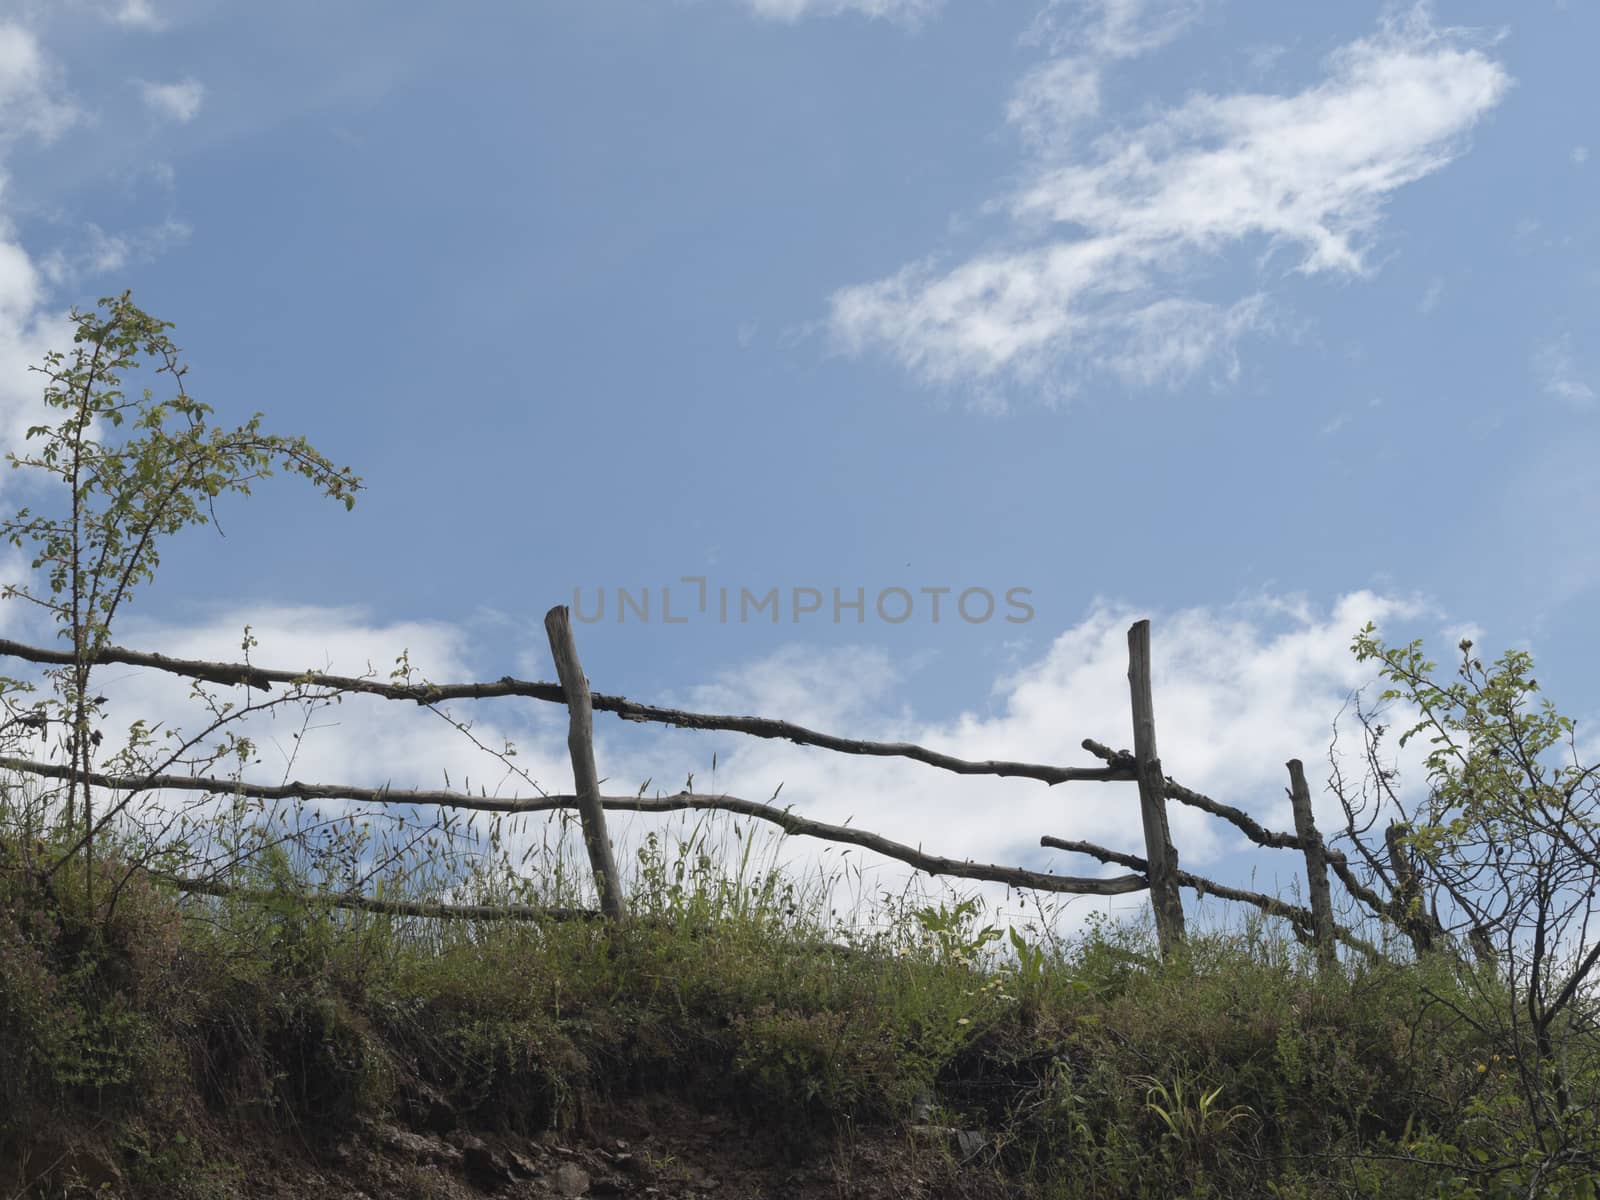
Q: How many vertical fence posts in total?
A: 4